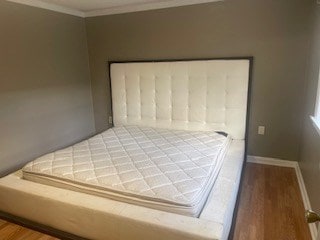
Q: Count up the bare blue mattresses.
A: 0